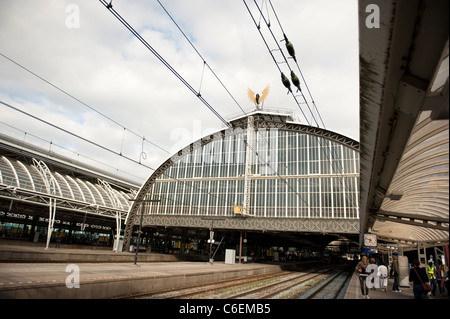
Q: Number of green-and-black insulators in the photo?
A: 3